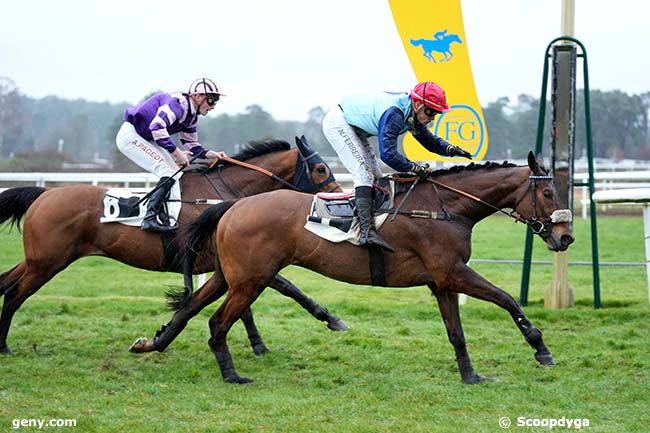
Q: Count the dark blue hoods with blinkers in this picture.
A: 1